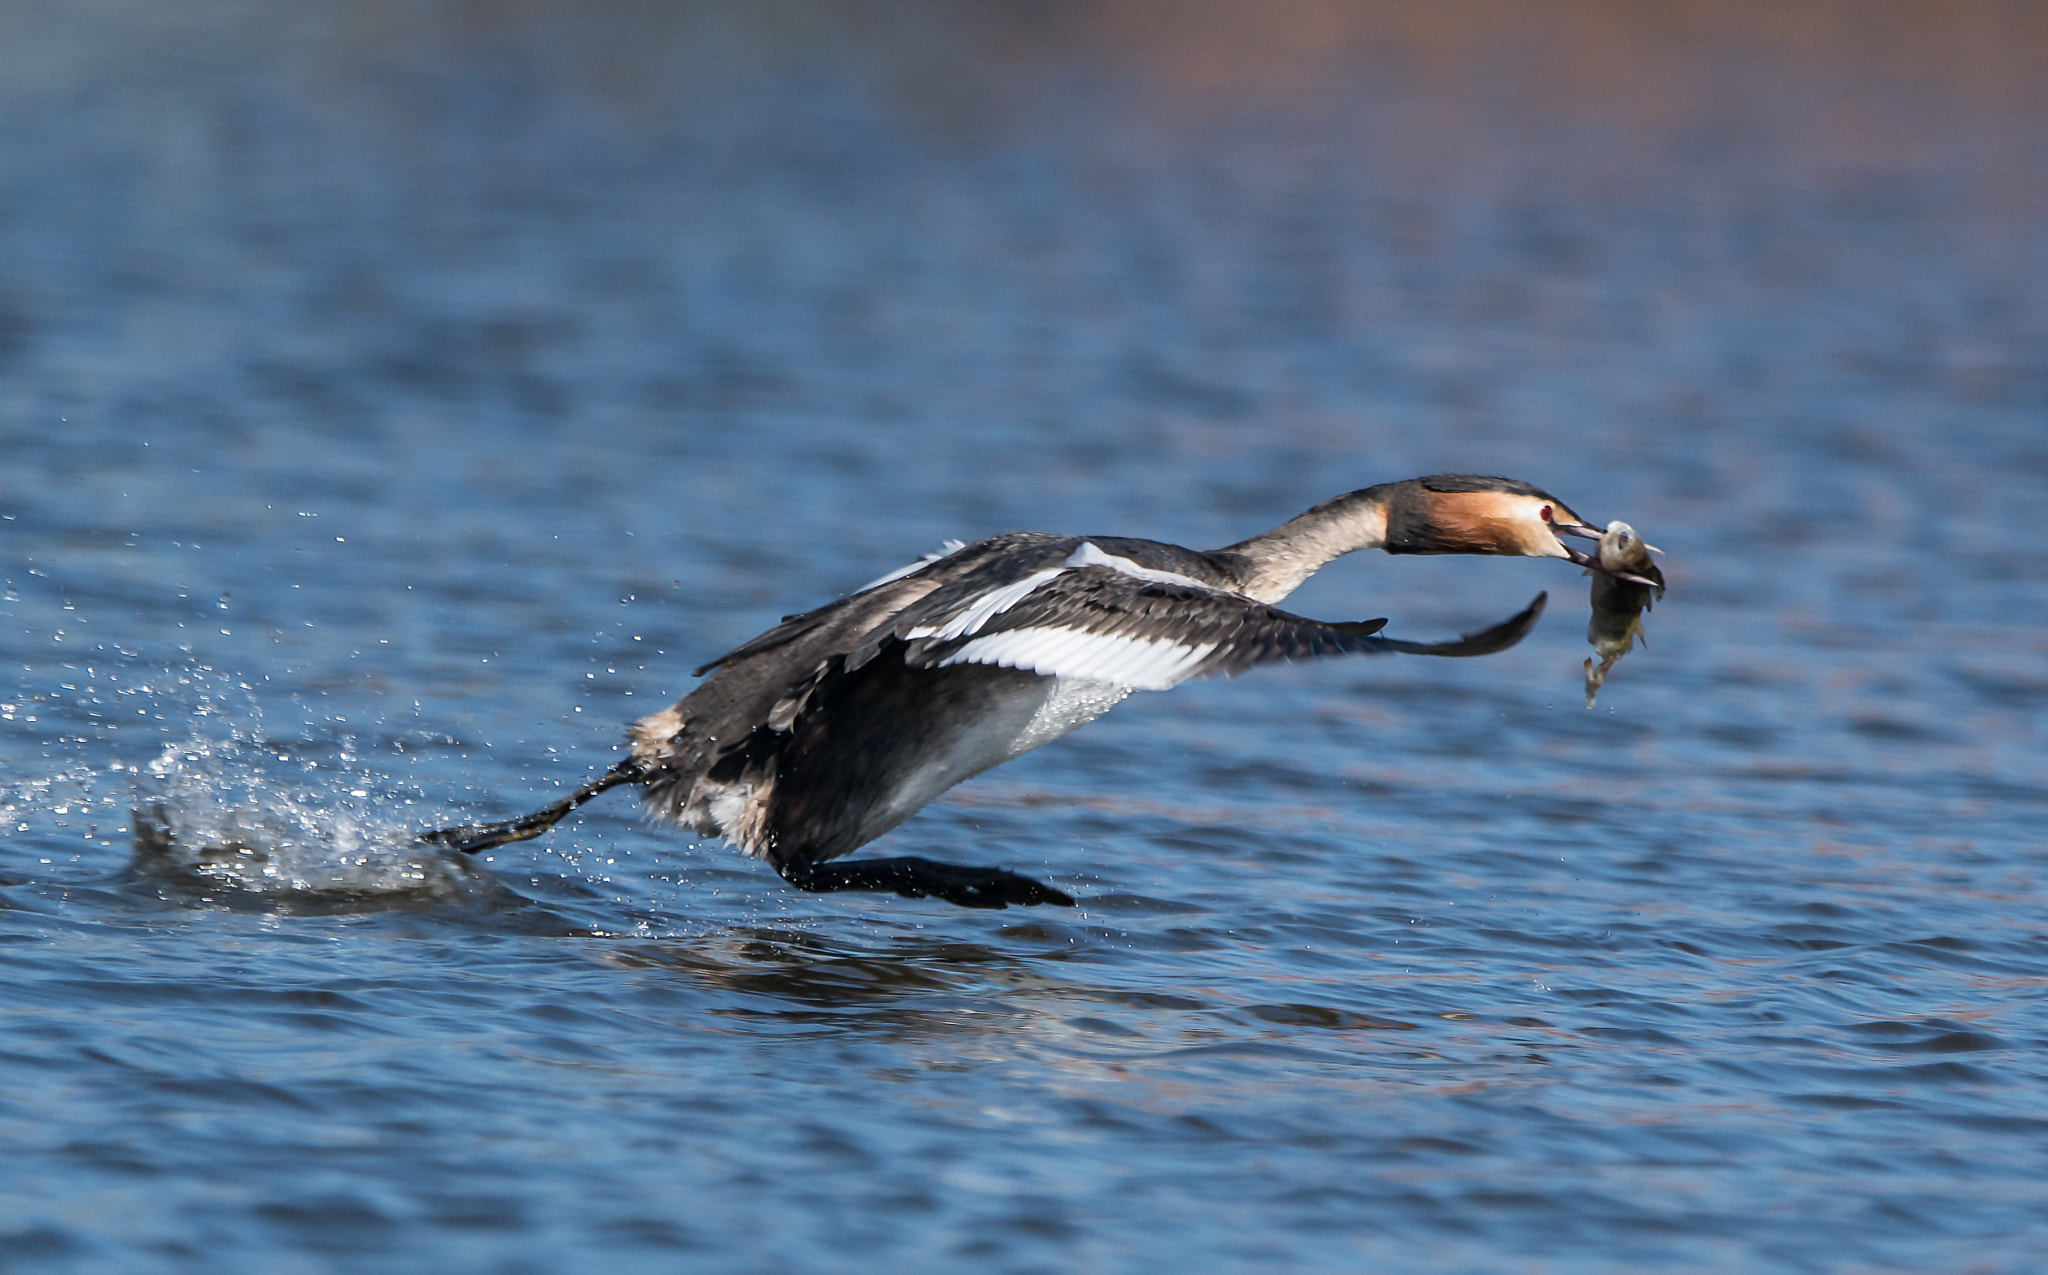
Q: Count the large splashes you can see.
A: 1